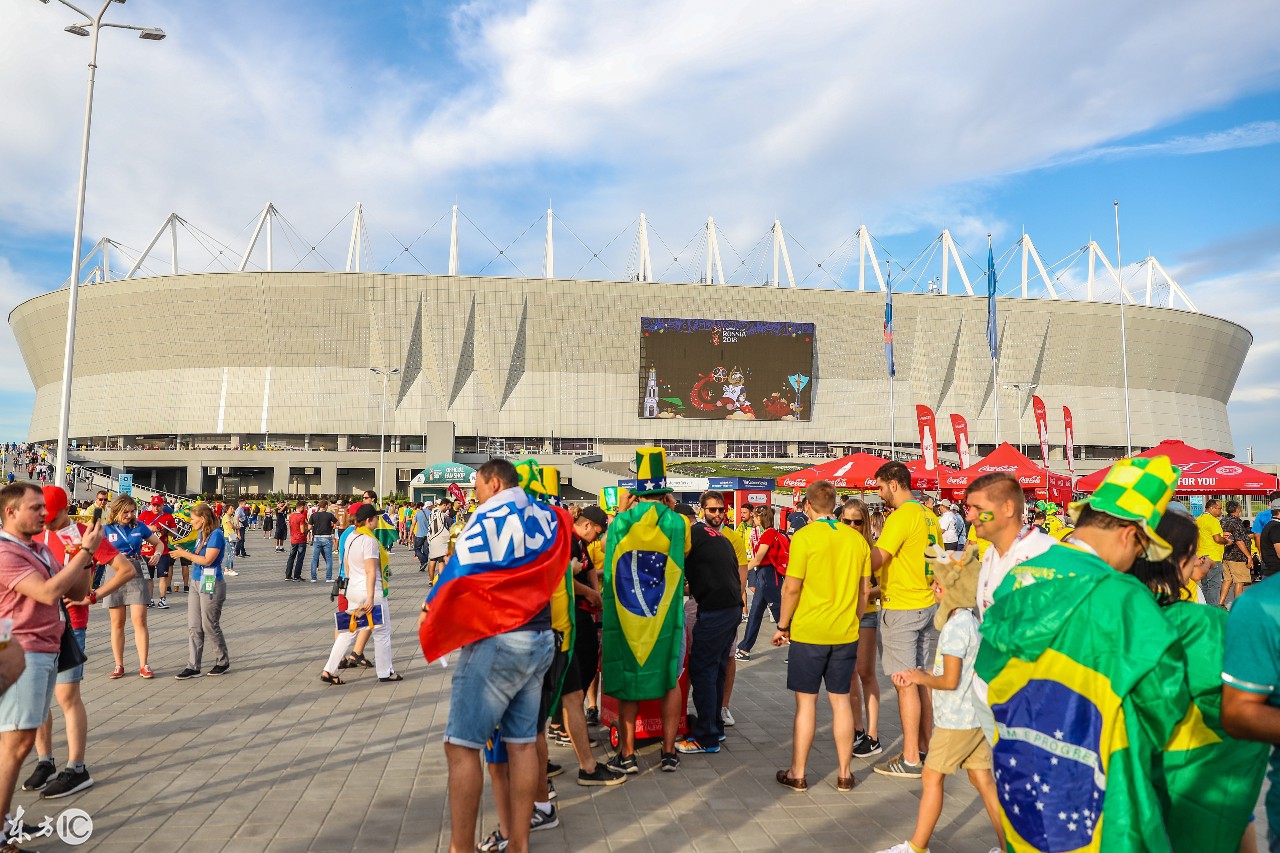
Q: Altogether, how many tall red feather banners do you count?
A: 4